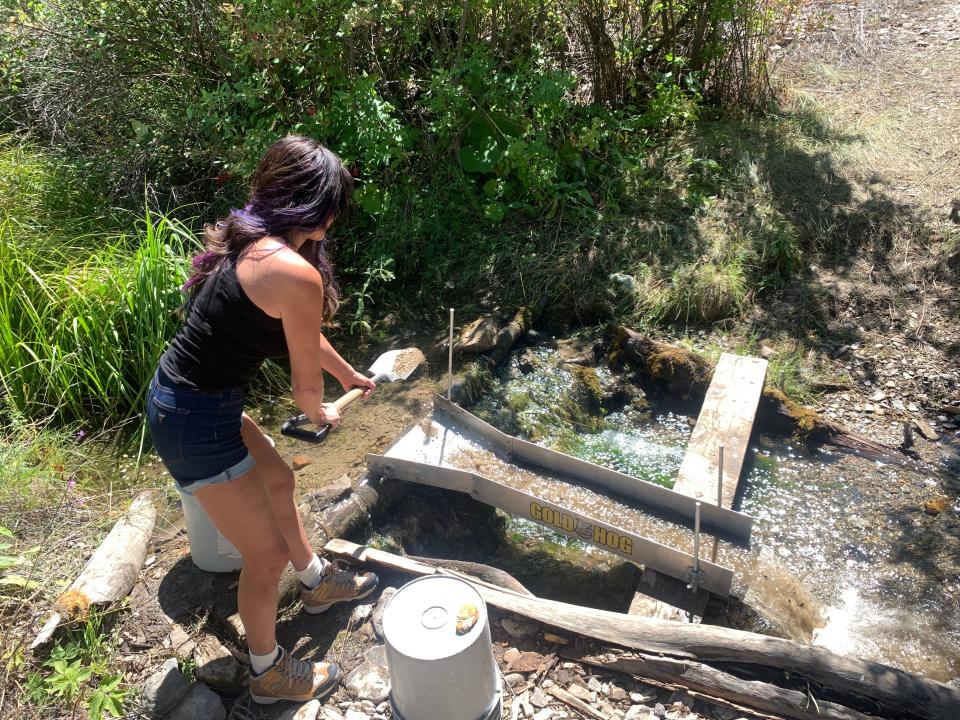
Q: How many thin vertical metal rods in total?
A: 3